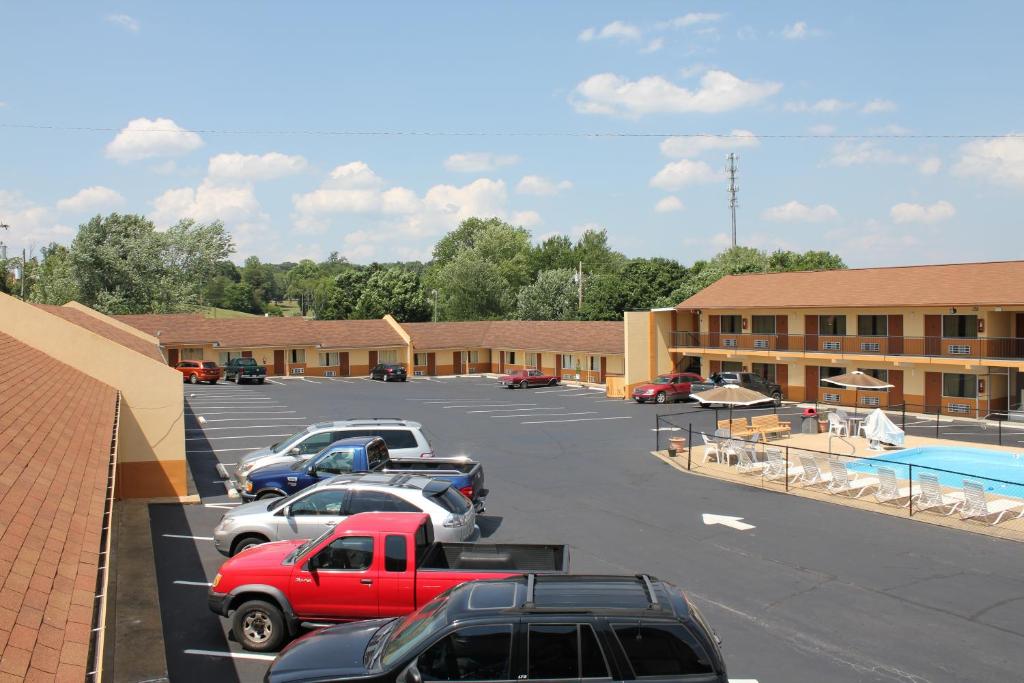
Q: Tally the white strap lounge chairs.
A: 7